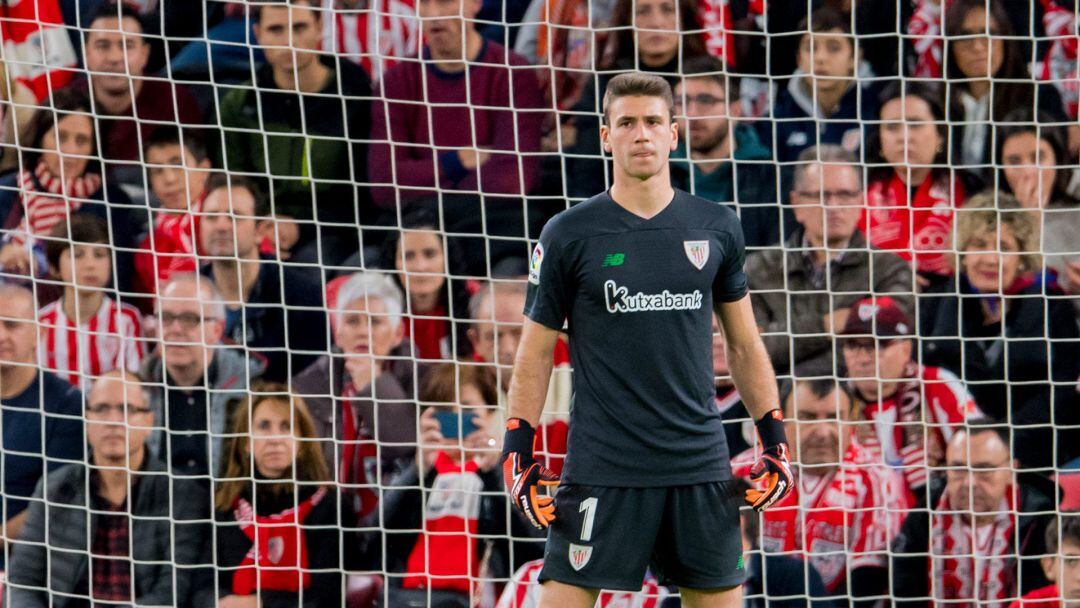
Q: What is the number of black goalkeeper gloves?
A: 2